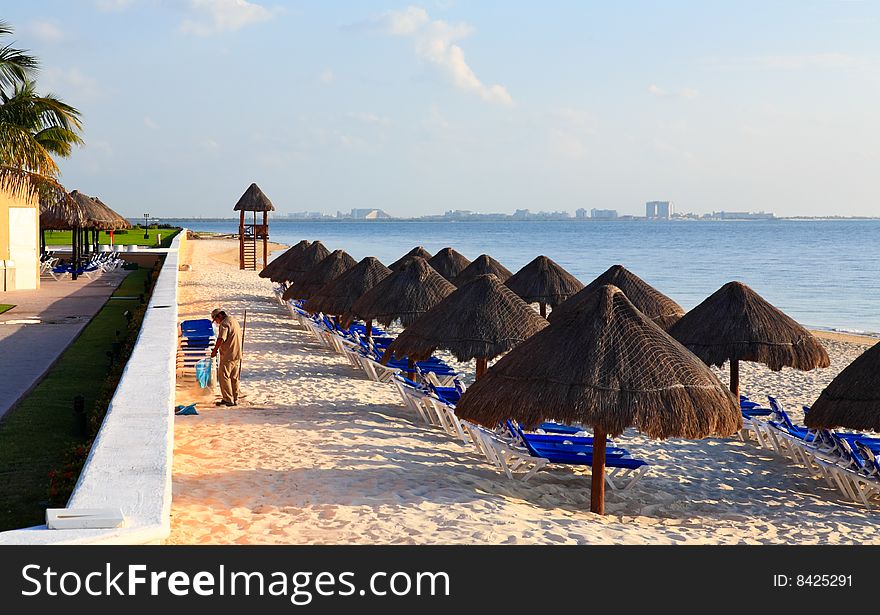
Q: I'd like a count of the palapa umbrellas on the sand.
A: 14